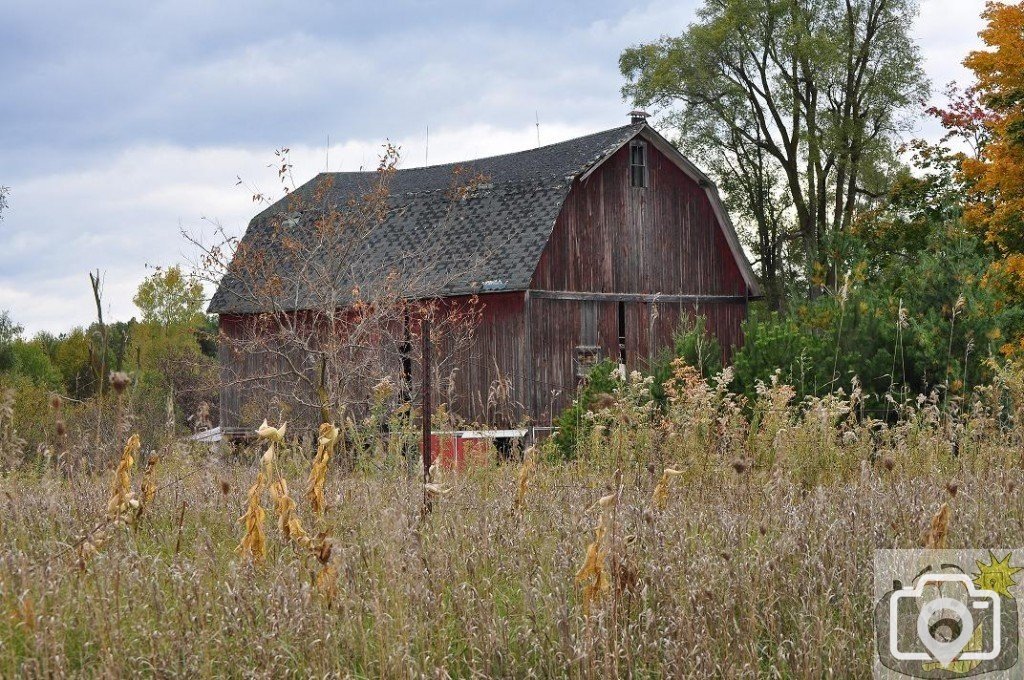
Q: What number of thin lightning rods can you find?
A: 3